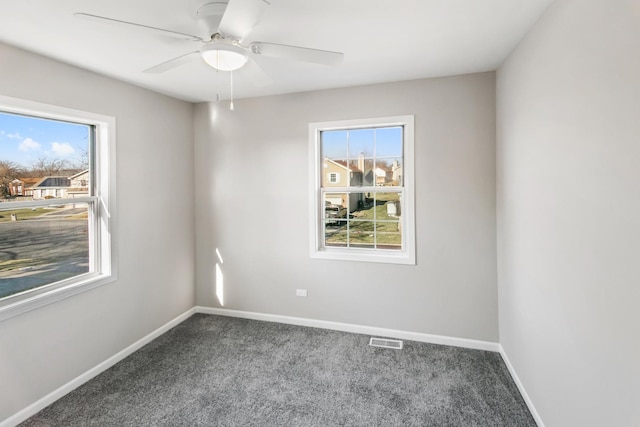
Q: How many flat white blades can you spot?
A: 5